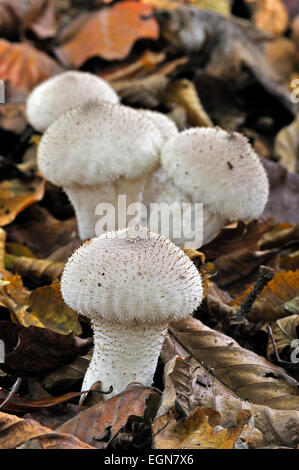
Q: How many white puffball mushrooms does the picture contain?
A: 5